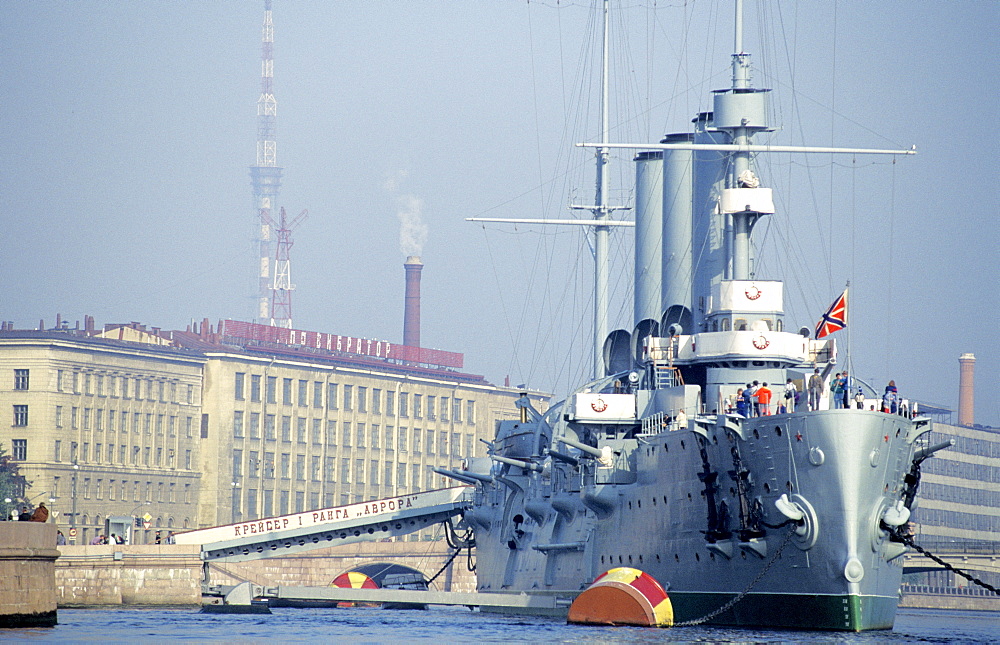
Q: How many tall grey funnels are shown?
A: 3